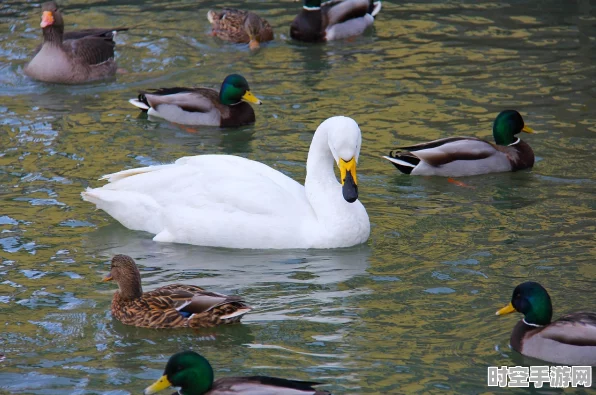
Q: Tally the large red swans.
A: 0